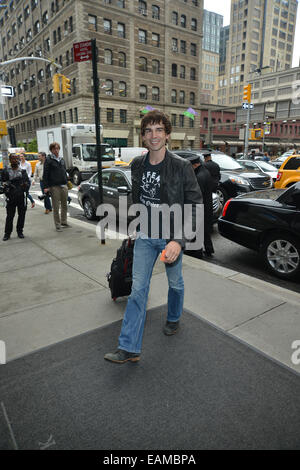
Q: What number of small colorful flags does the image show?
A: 2